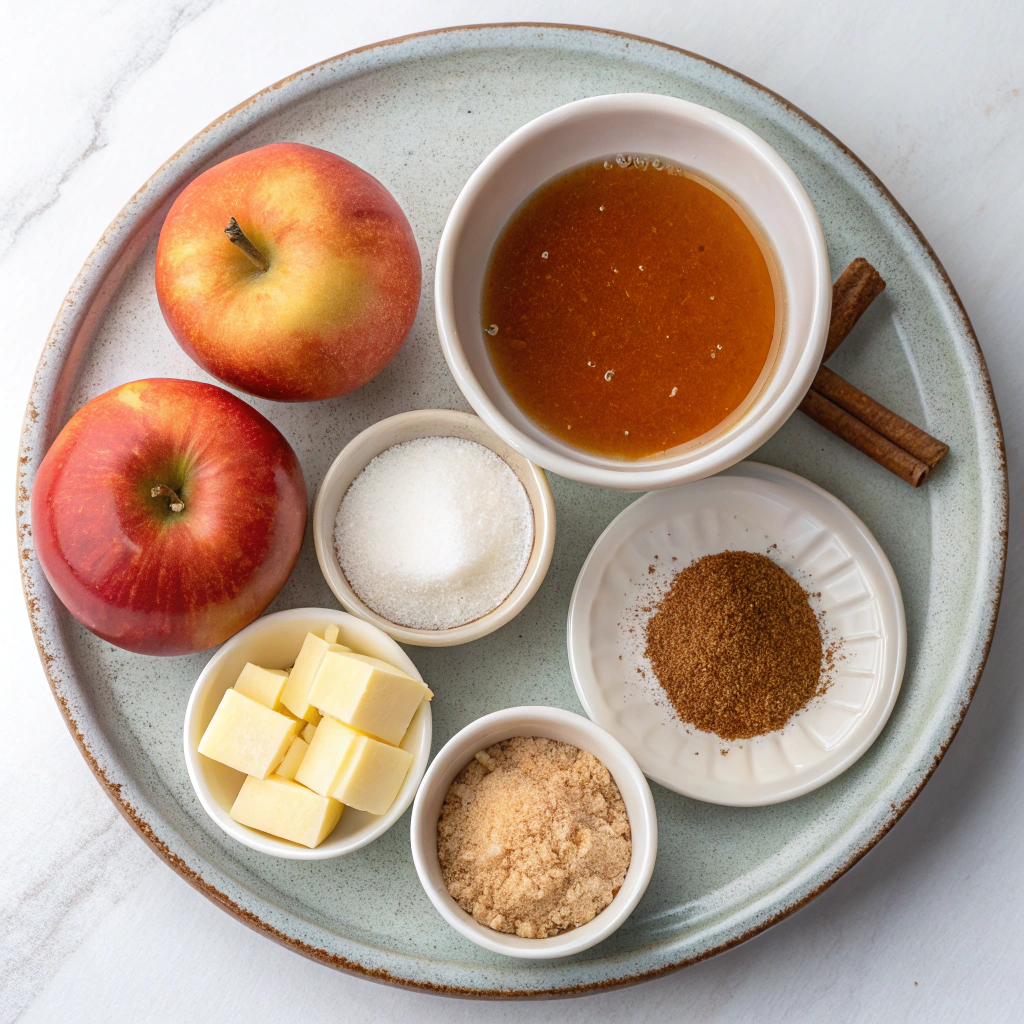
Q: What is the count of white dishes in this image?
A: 5